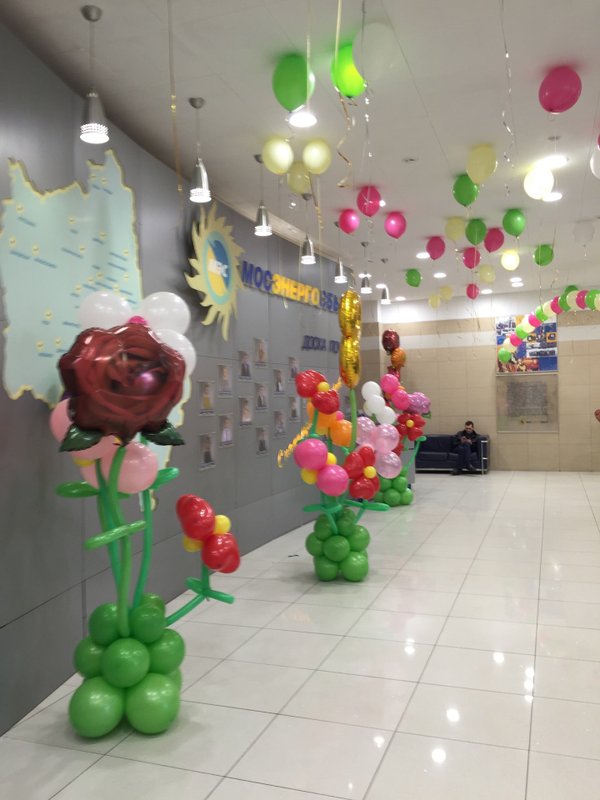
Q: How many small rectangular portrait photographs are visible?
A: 13